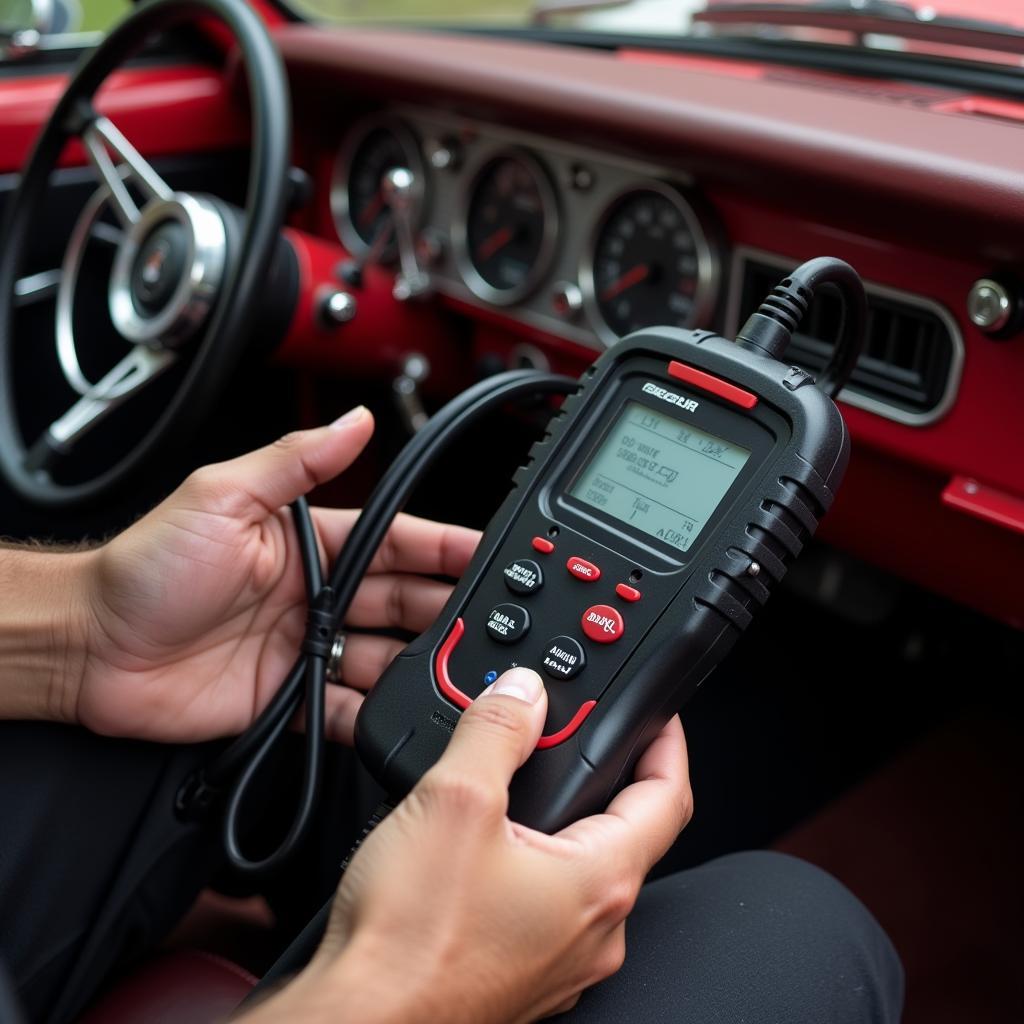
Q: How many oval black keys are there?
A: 3